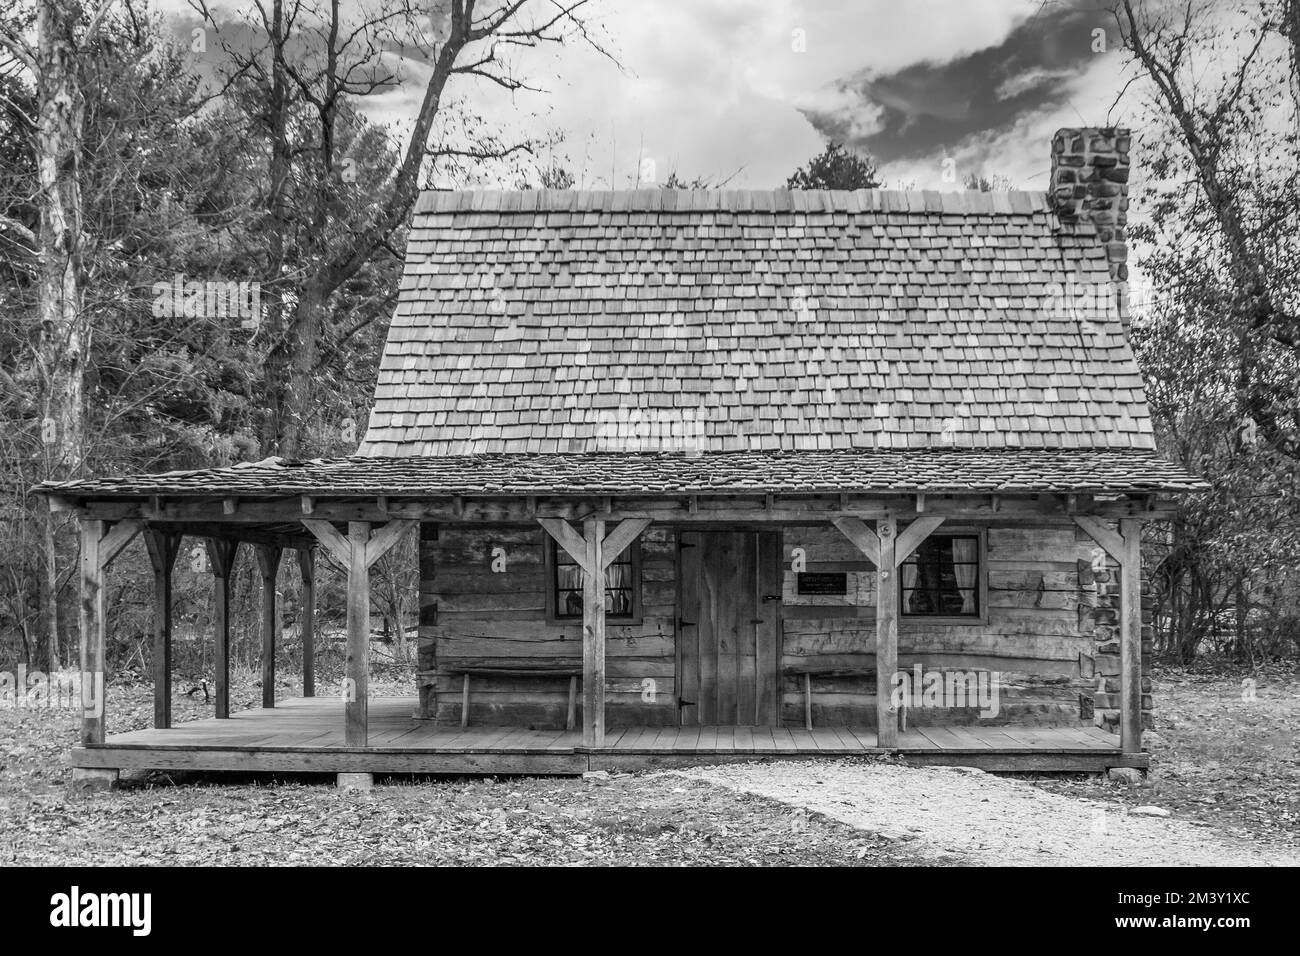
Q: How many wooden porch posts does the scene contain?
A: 9